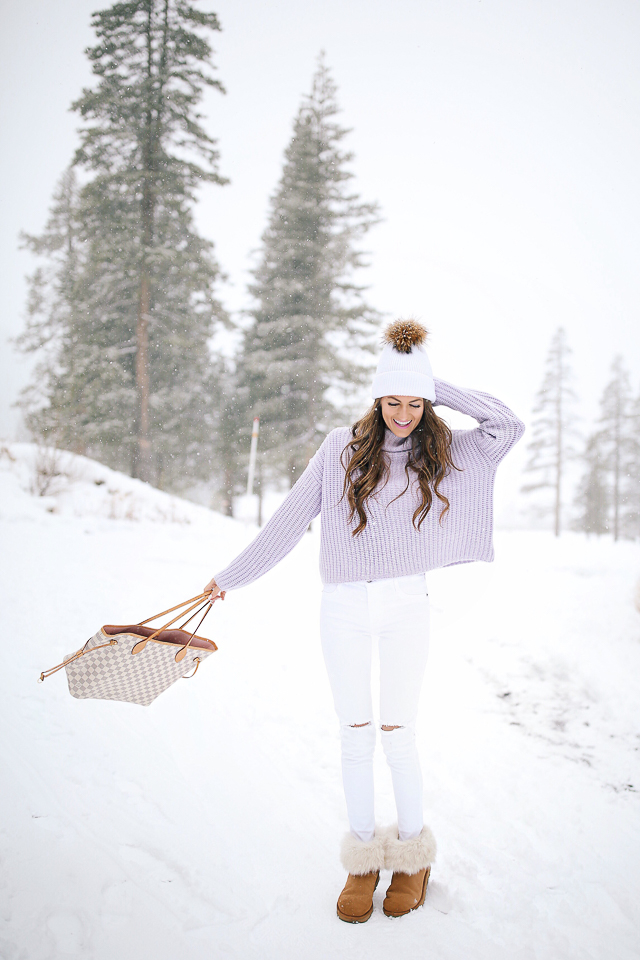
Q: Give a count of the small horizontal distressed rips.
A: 2